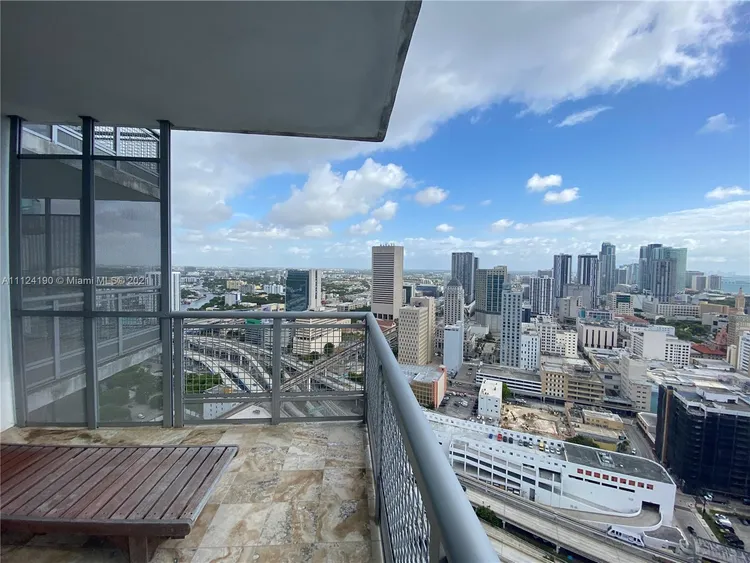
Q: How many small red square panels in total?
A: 9